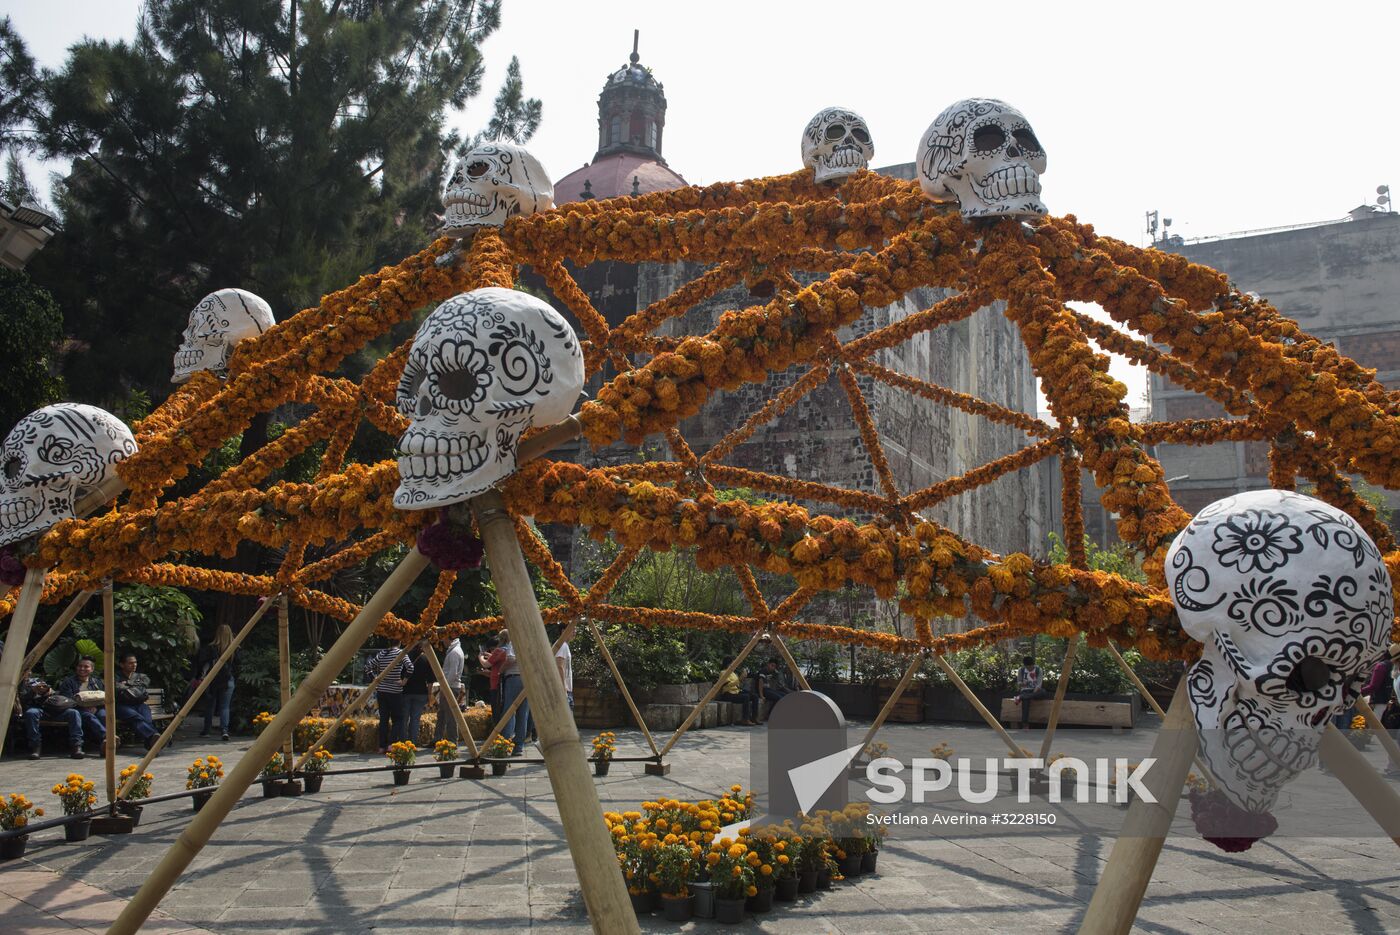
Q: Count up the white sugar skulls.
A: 7